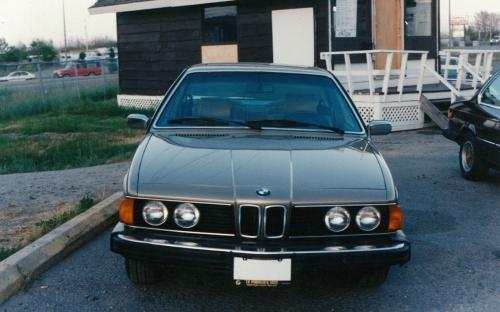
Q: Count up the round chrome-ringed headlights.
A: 4